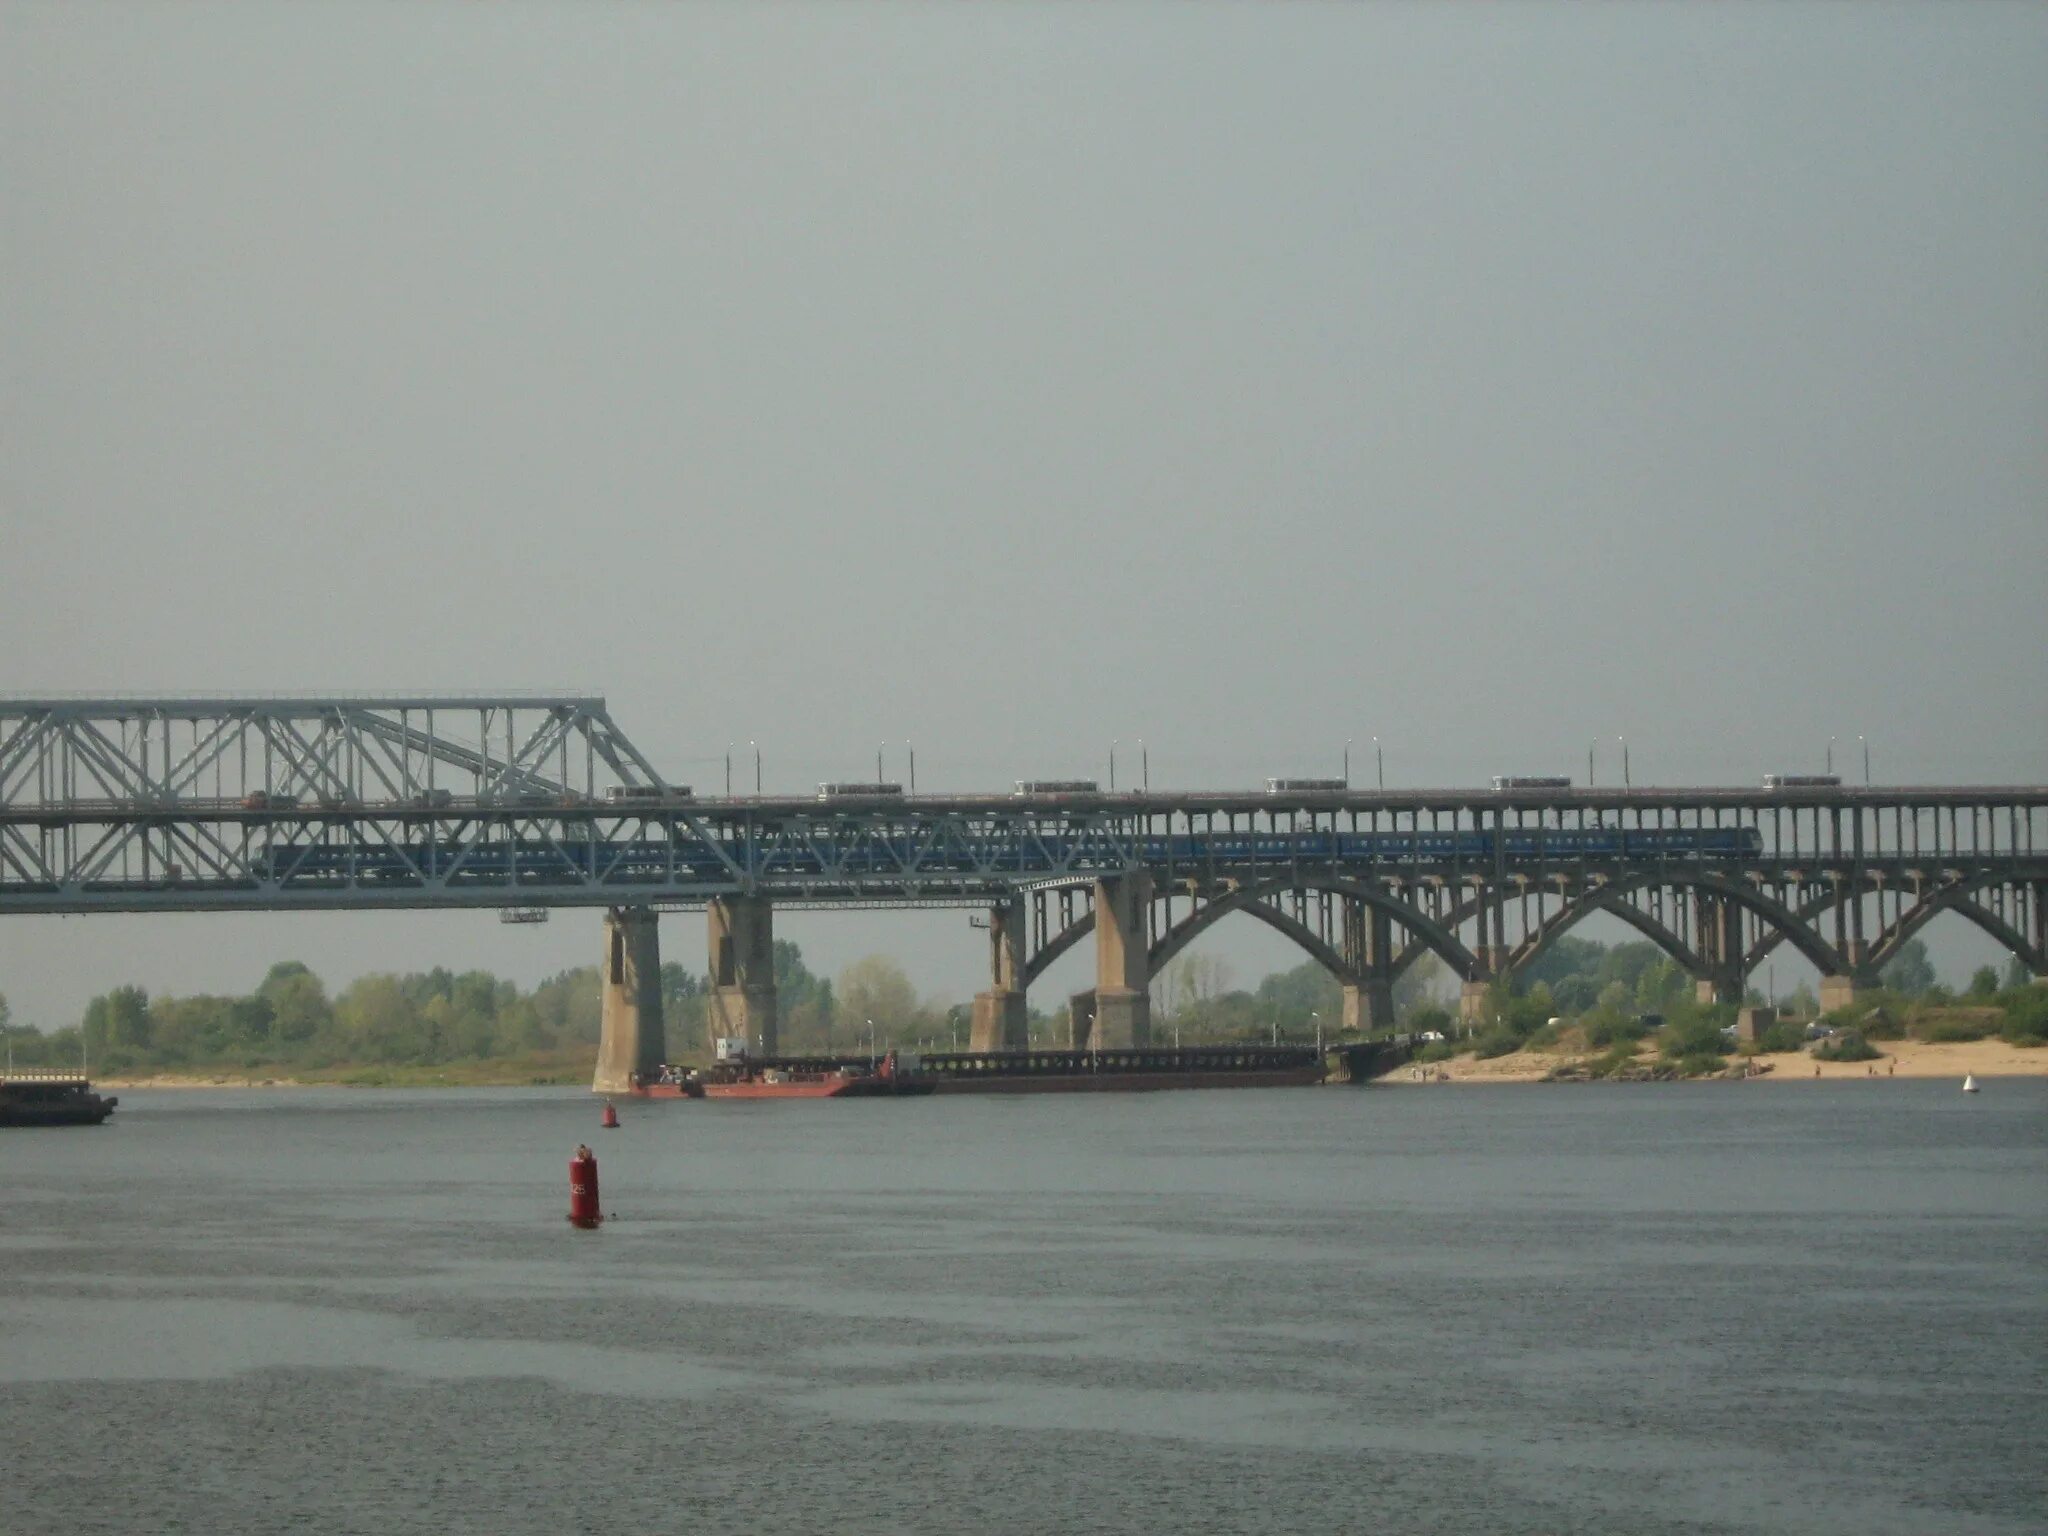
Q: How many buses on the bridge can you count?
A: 6